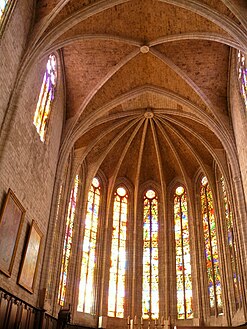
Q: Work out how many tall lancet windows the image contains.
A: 7